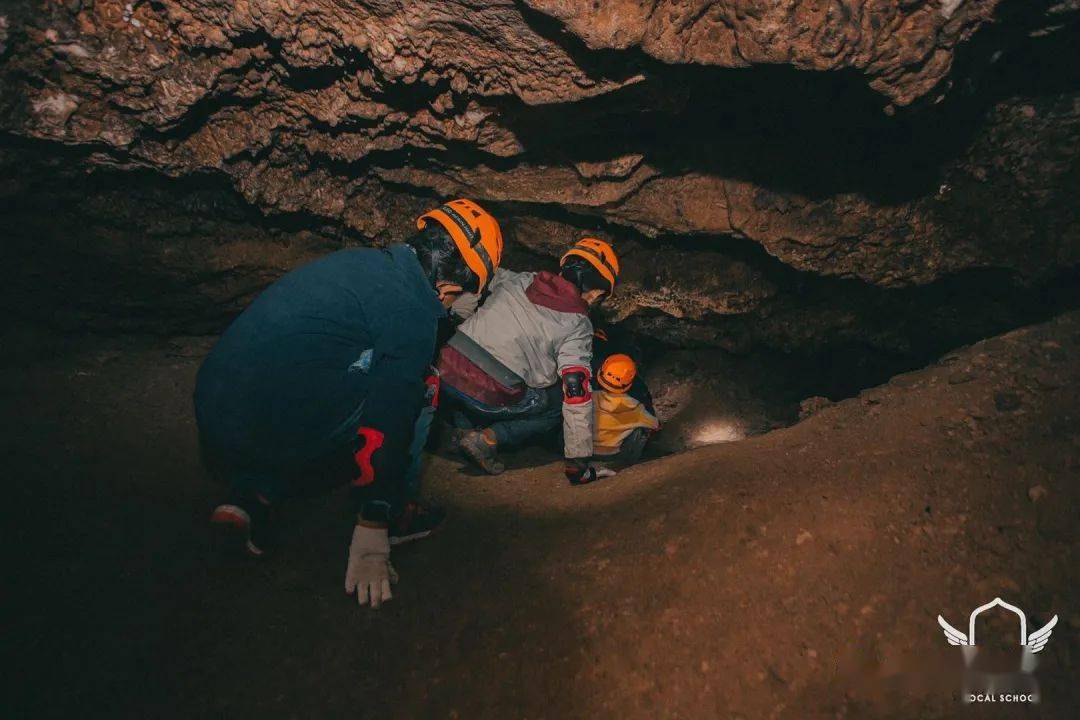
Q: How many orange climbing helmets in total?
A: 3